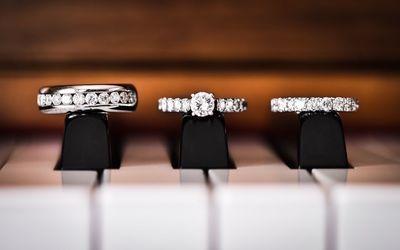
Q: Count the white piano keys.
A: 4